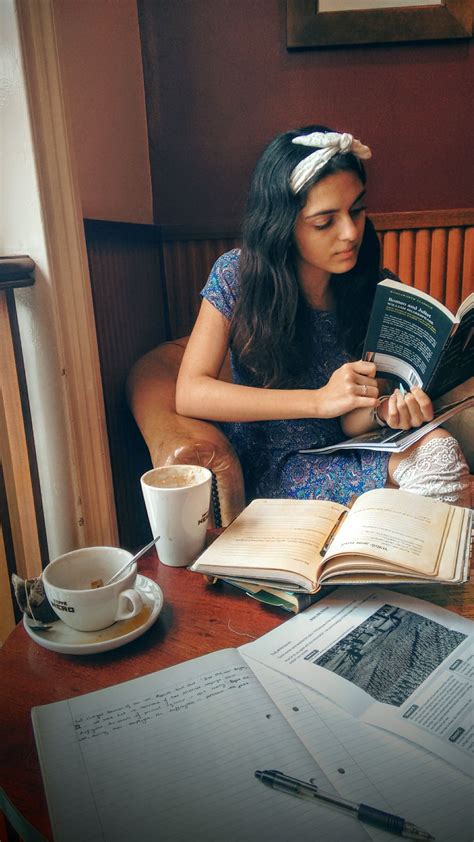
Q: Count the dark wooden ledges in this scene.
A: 1